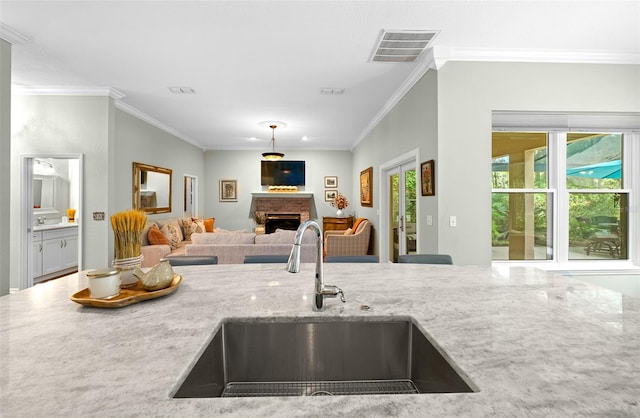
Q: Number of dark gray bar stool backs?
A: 4